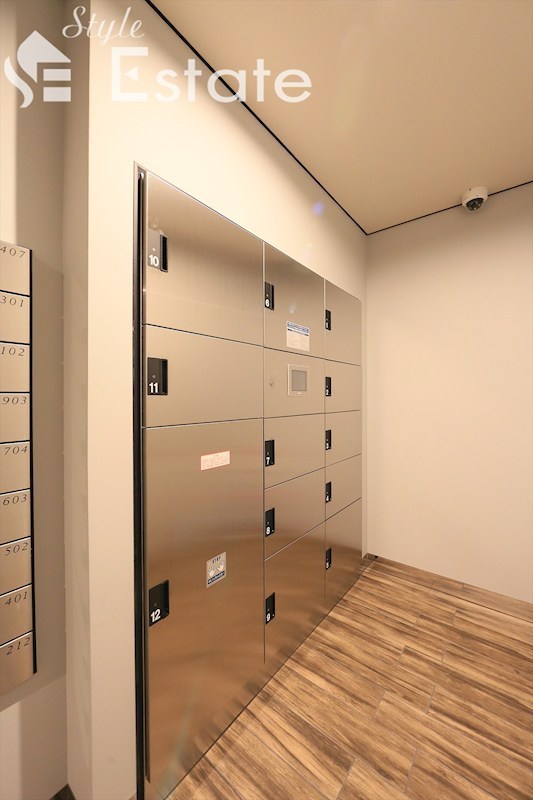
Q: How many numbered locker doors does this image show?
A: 12